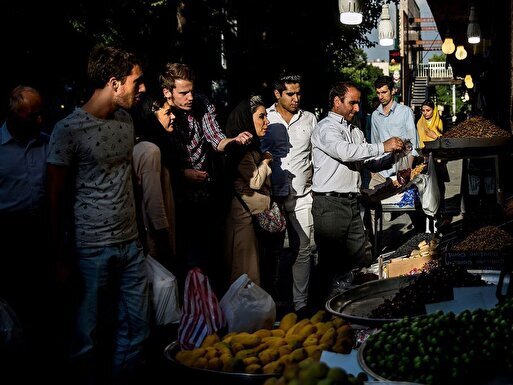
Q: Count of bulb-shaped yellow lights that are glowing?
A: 3